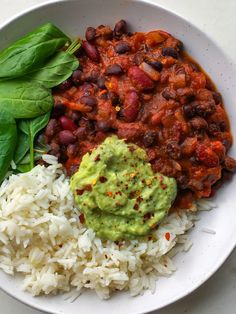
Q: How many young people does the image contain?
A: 0